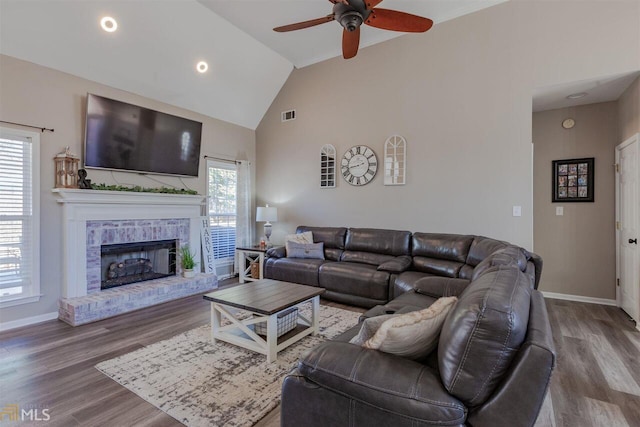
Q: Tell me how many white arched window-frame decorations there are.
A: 2